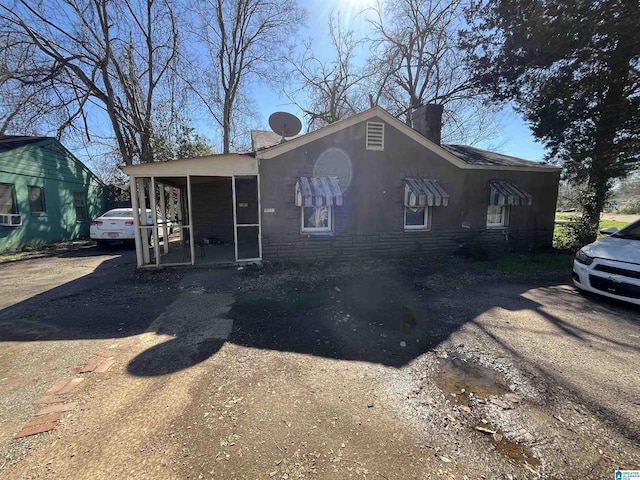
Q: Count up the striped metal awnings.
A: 3